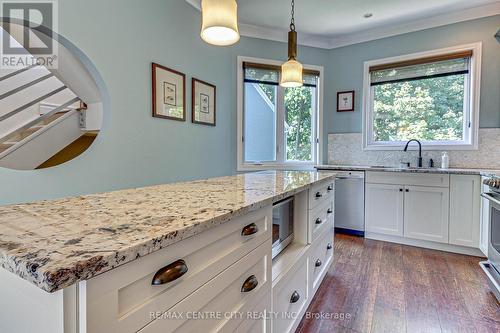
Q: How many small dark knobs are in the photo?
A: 2